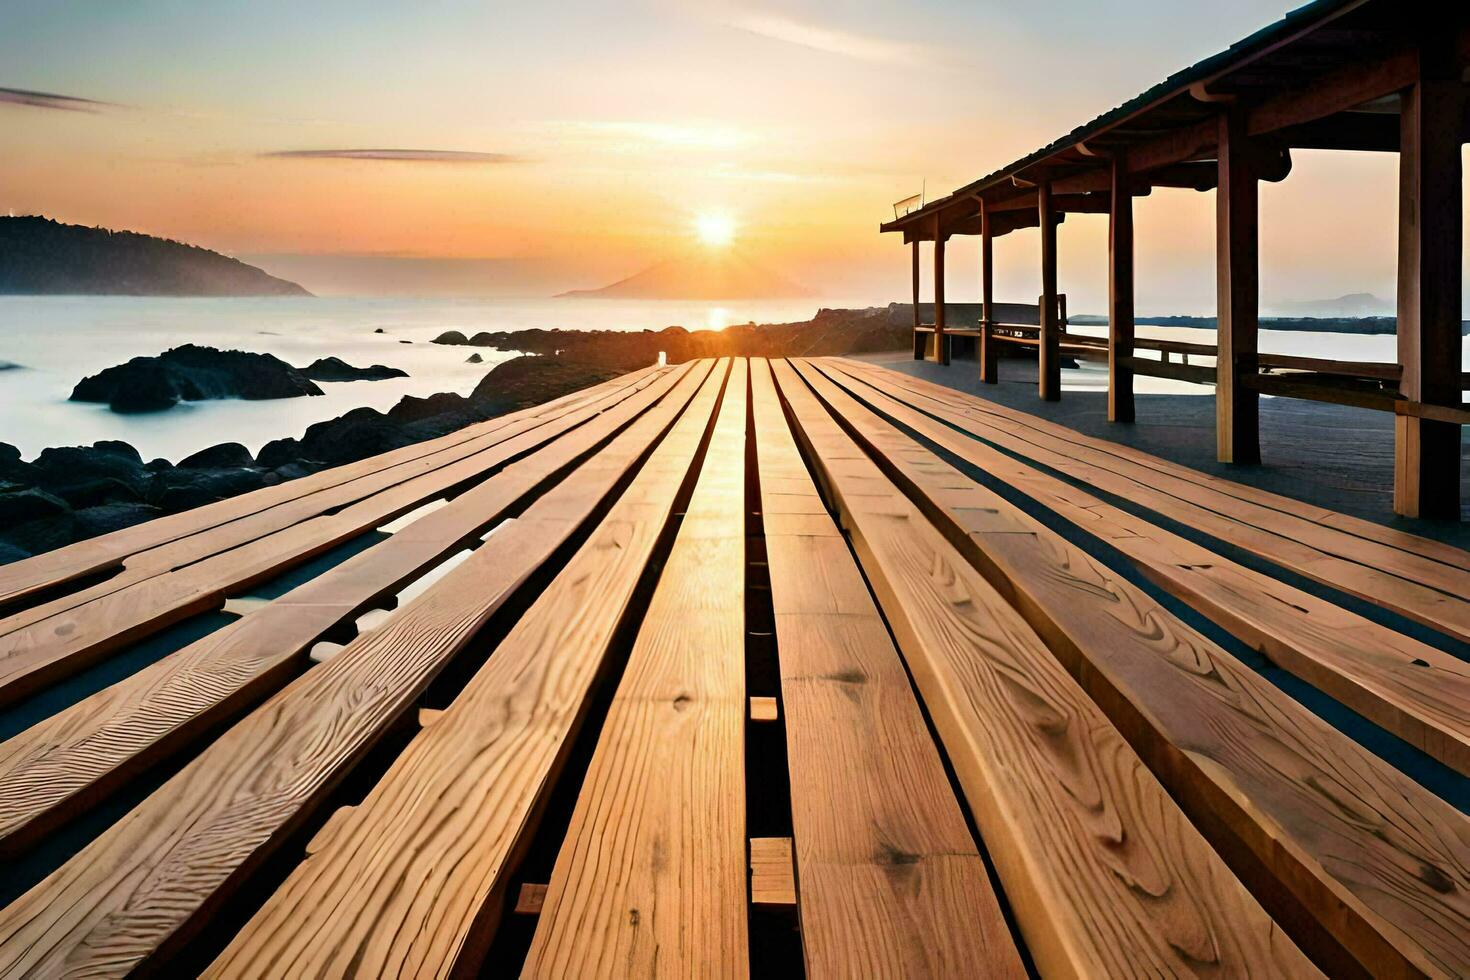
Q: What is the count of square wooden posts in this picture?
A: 7